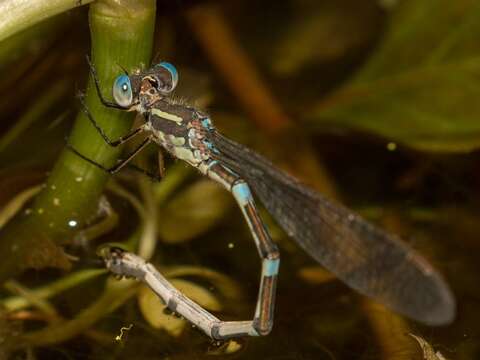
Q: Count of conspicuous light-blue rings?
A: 2